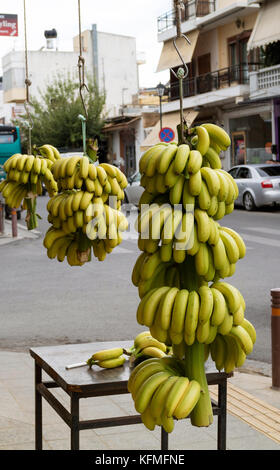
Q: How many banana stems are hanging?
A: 3